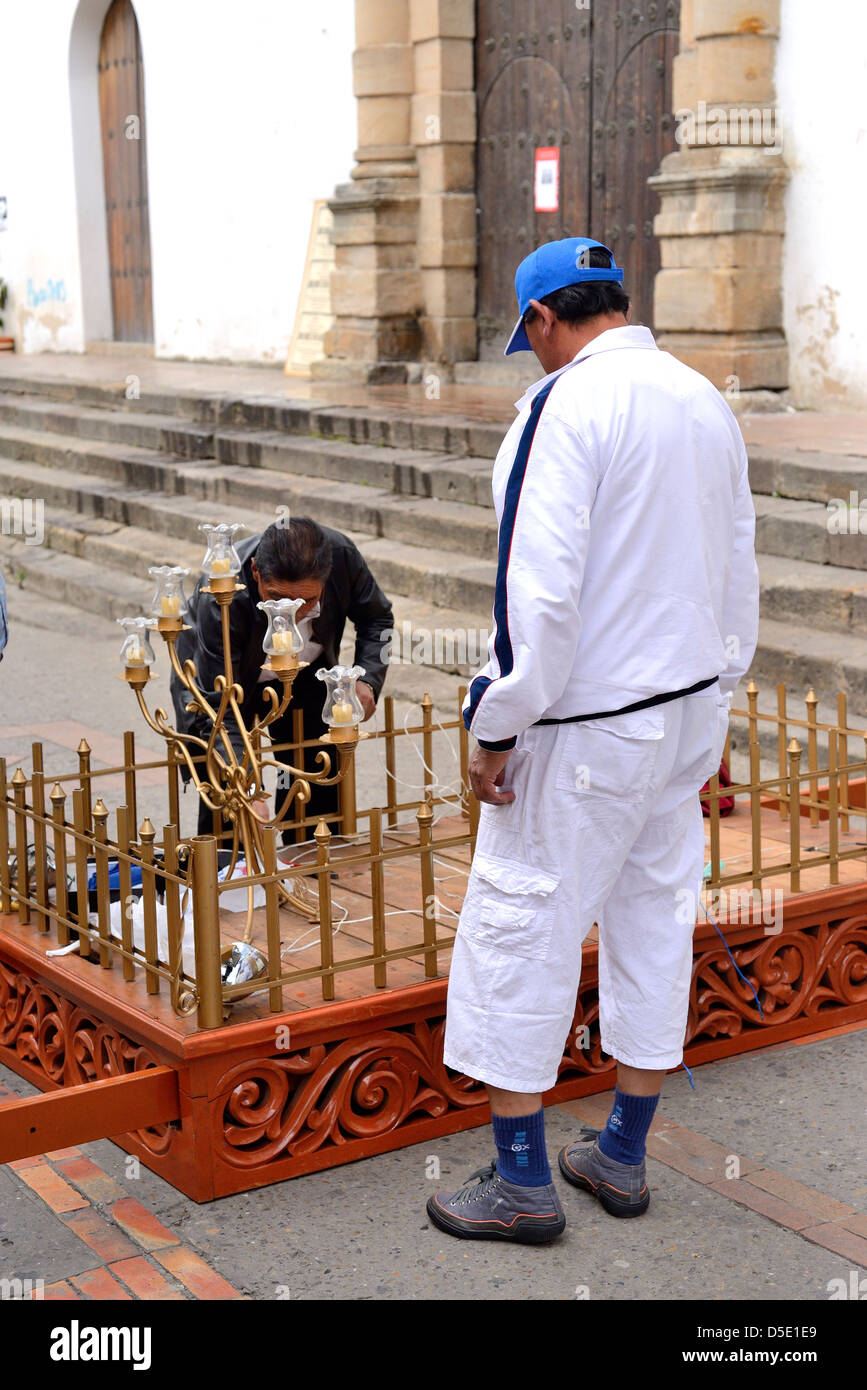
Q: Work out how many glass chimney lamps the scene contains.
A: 5